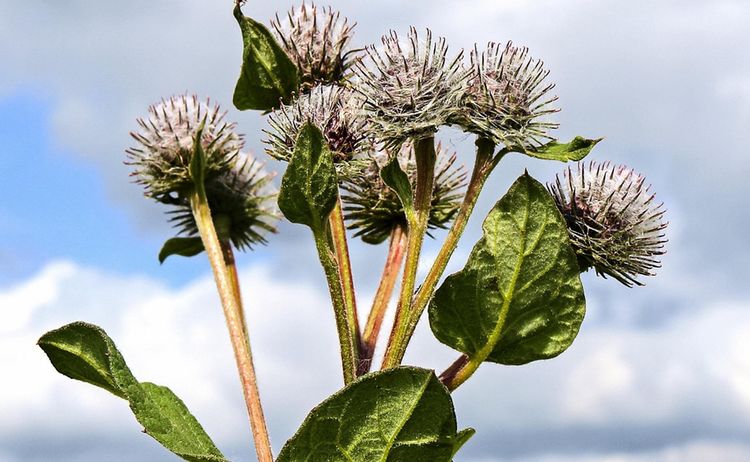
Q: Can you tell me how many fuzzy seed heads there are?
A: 8